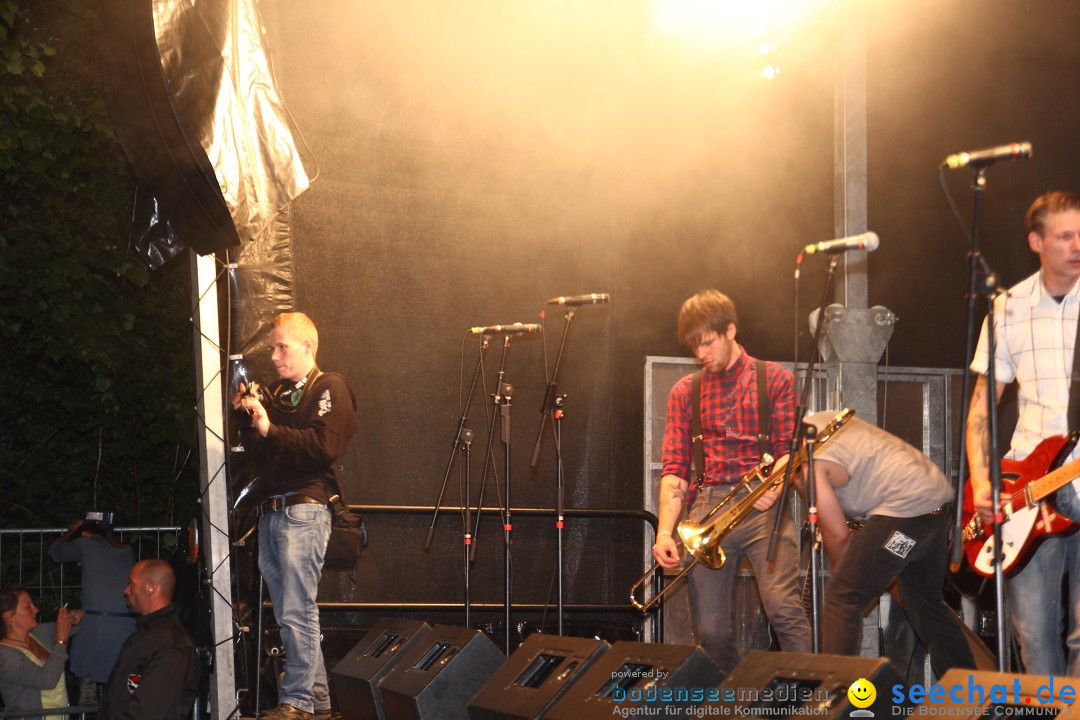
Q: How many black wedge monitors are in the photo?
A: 6